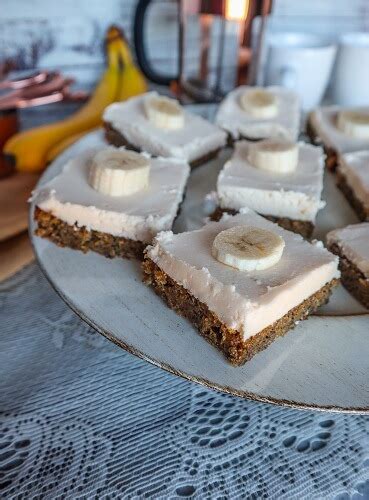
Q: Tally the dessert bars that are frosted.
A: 8